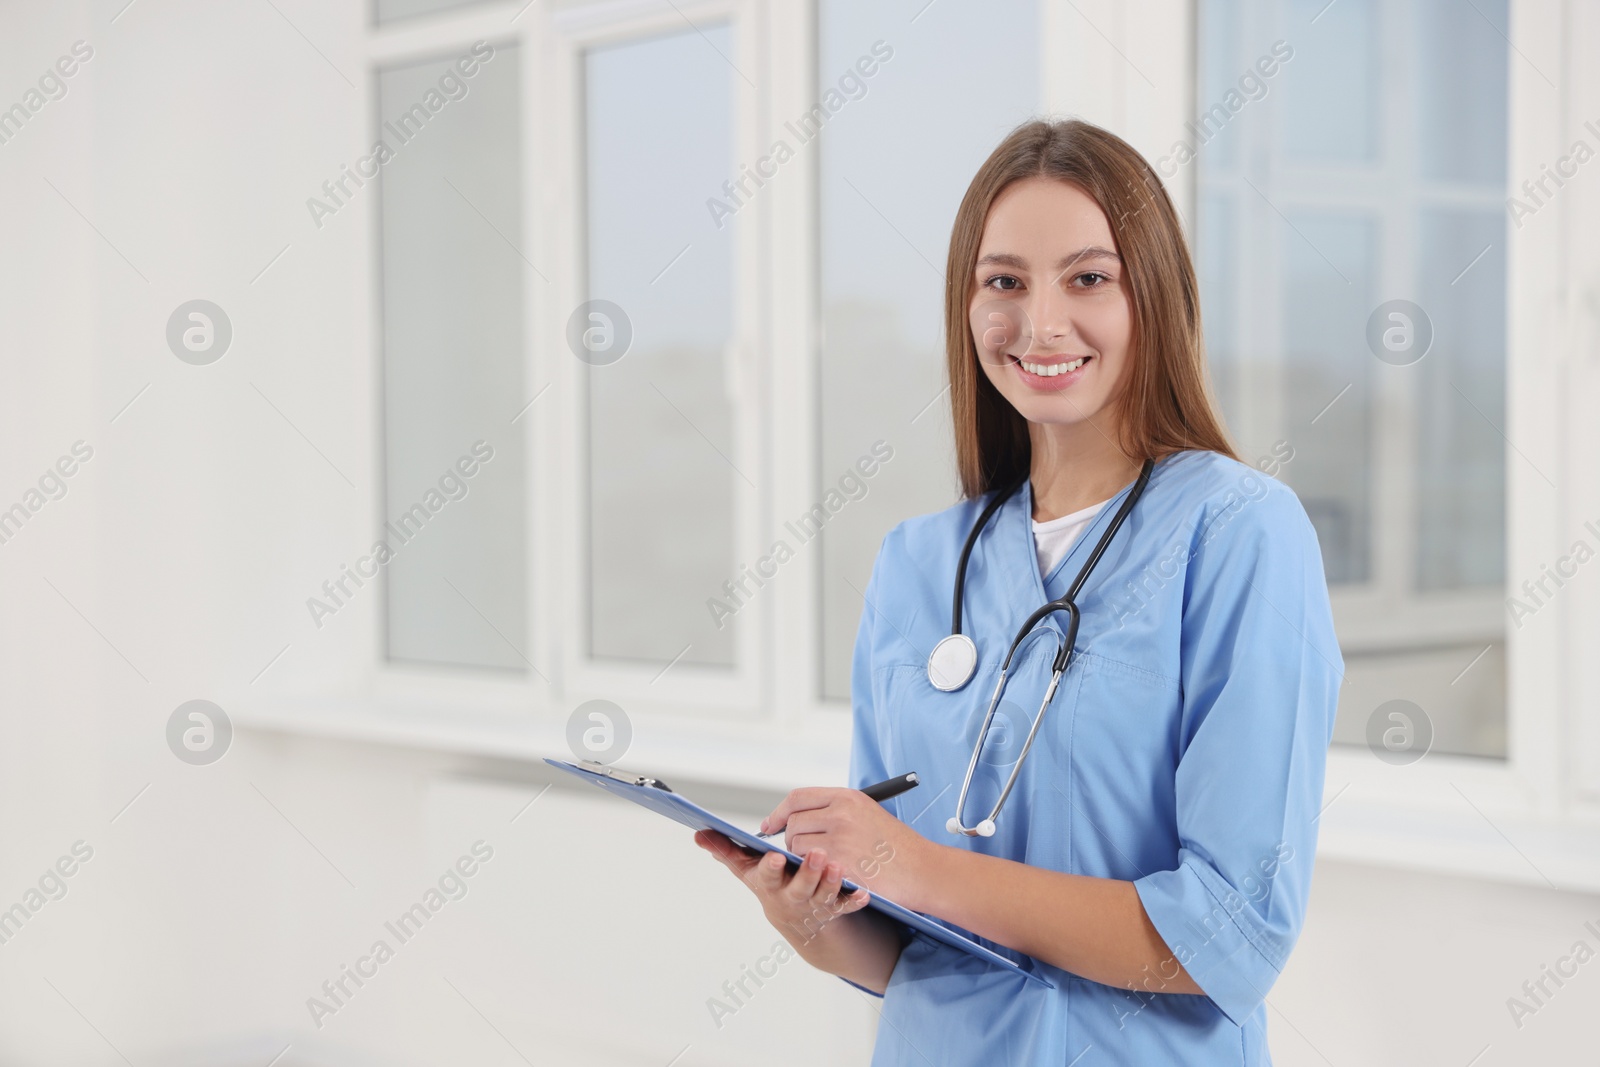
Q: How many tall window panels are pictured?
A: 4